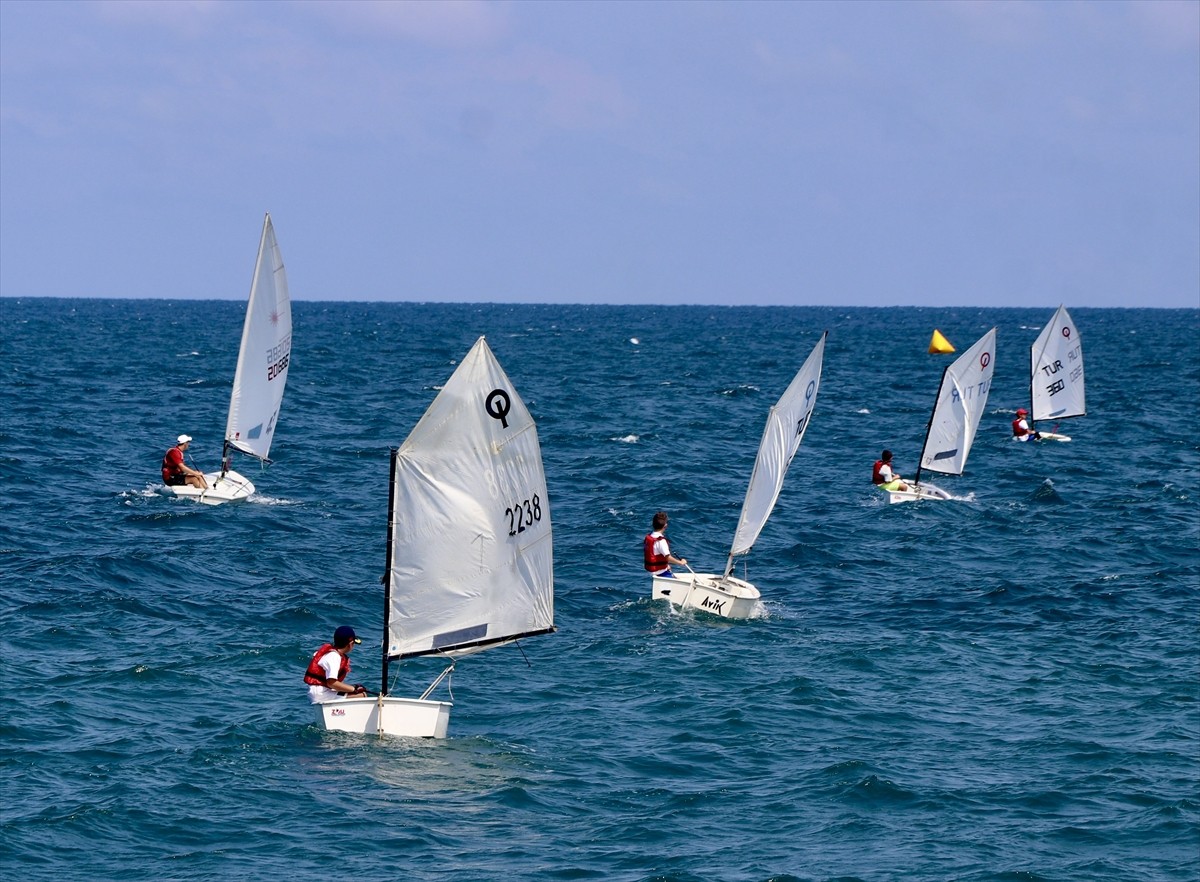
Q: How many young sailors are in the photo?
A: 5